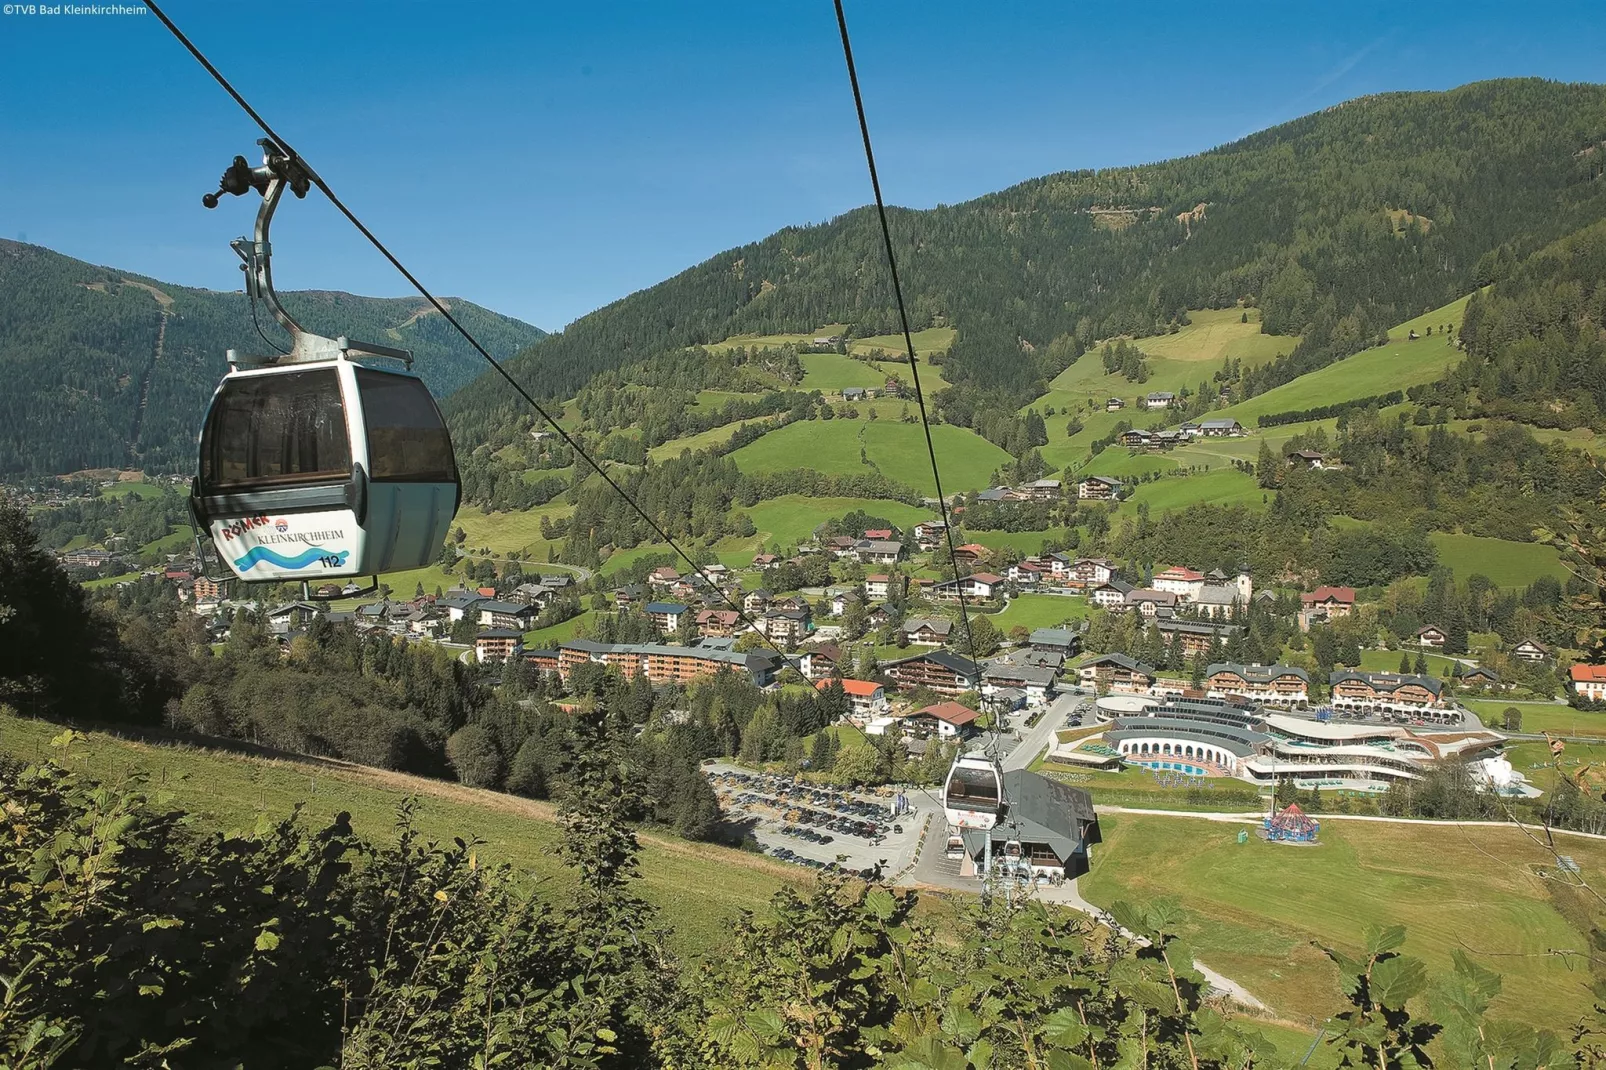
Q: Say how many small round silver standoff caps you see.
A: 0